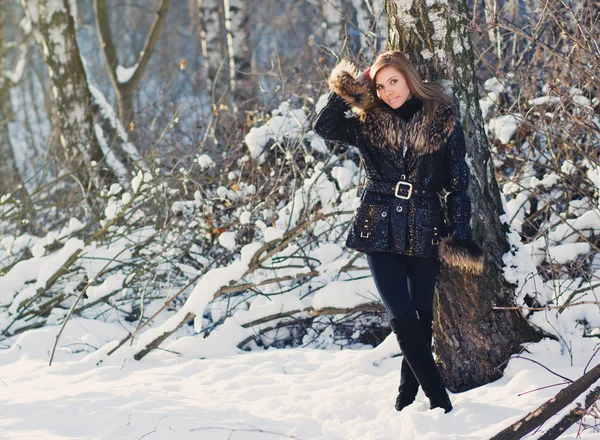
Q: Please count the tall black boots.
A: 2